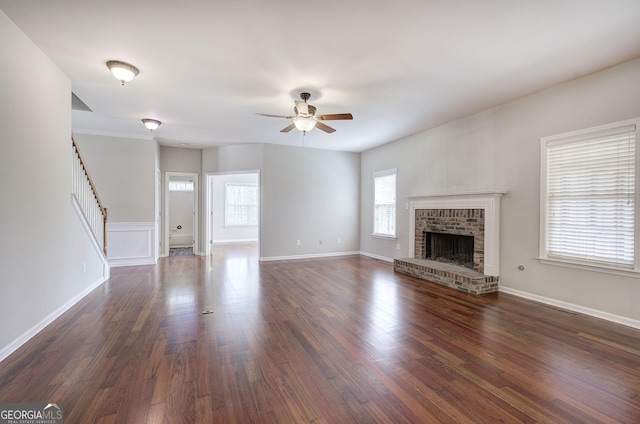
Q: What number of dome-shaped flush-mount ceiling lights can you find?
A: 2